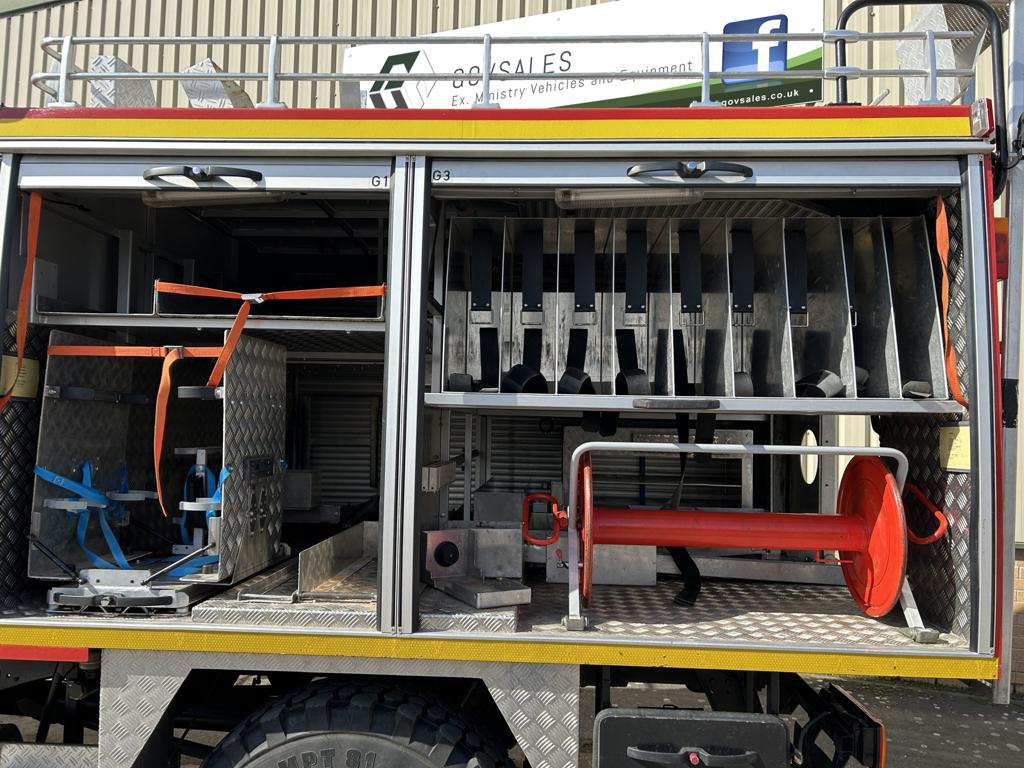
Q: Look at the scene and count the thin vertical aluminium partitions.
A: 10